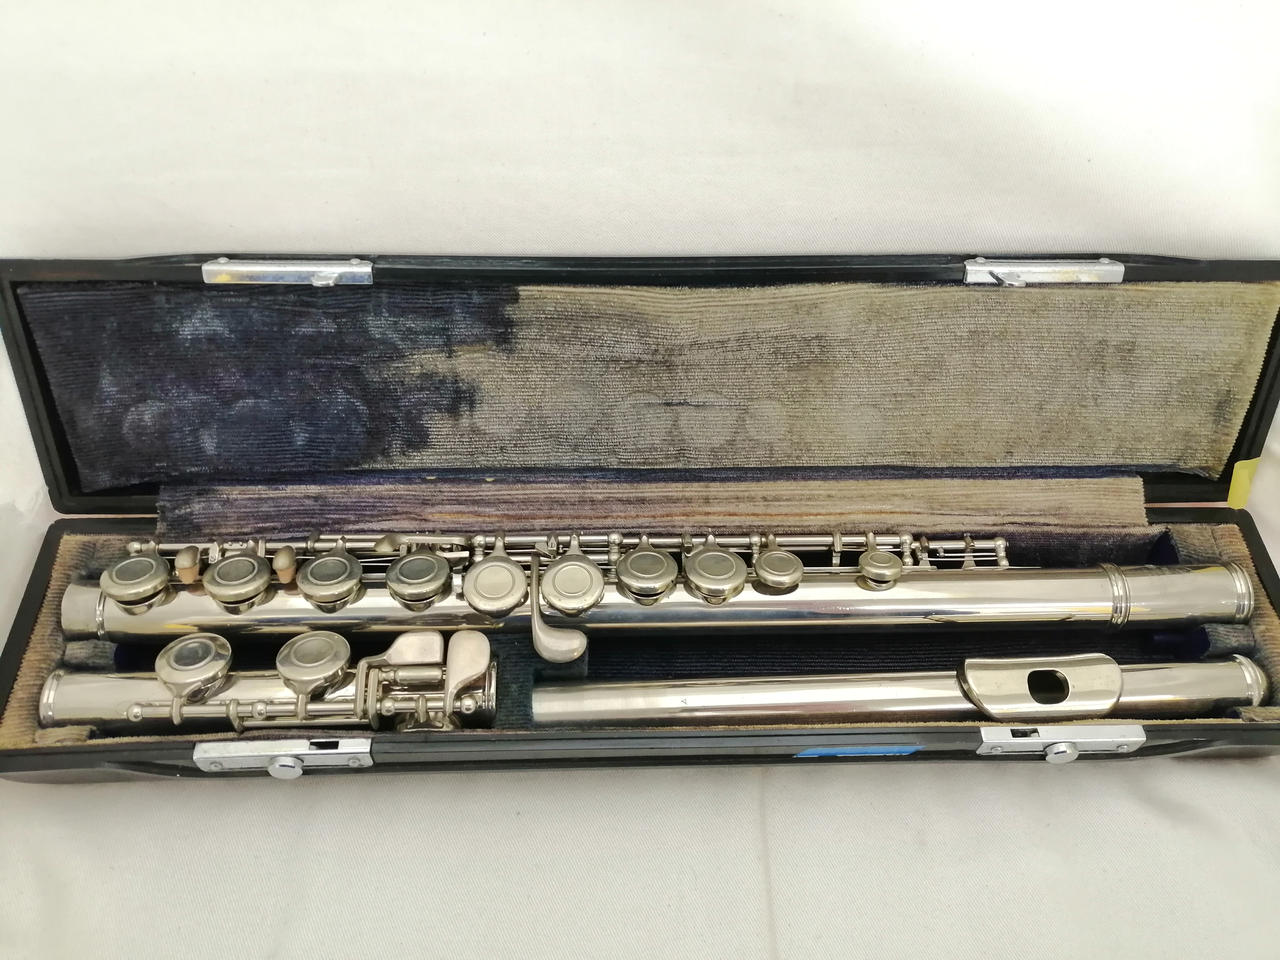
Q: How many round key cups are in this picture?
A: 12